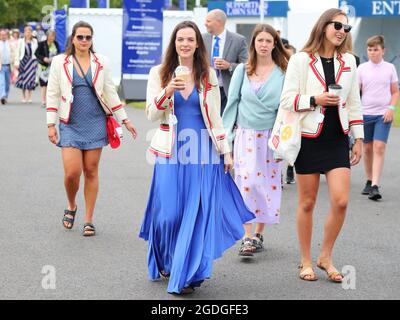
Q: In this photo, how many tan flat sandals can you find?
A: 2